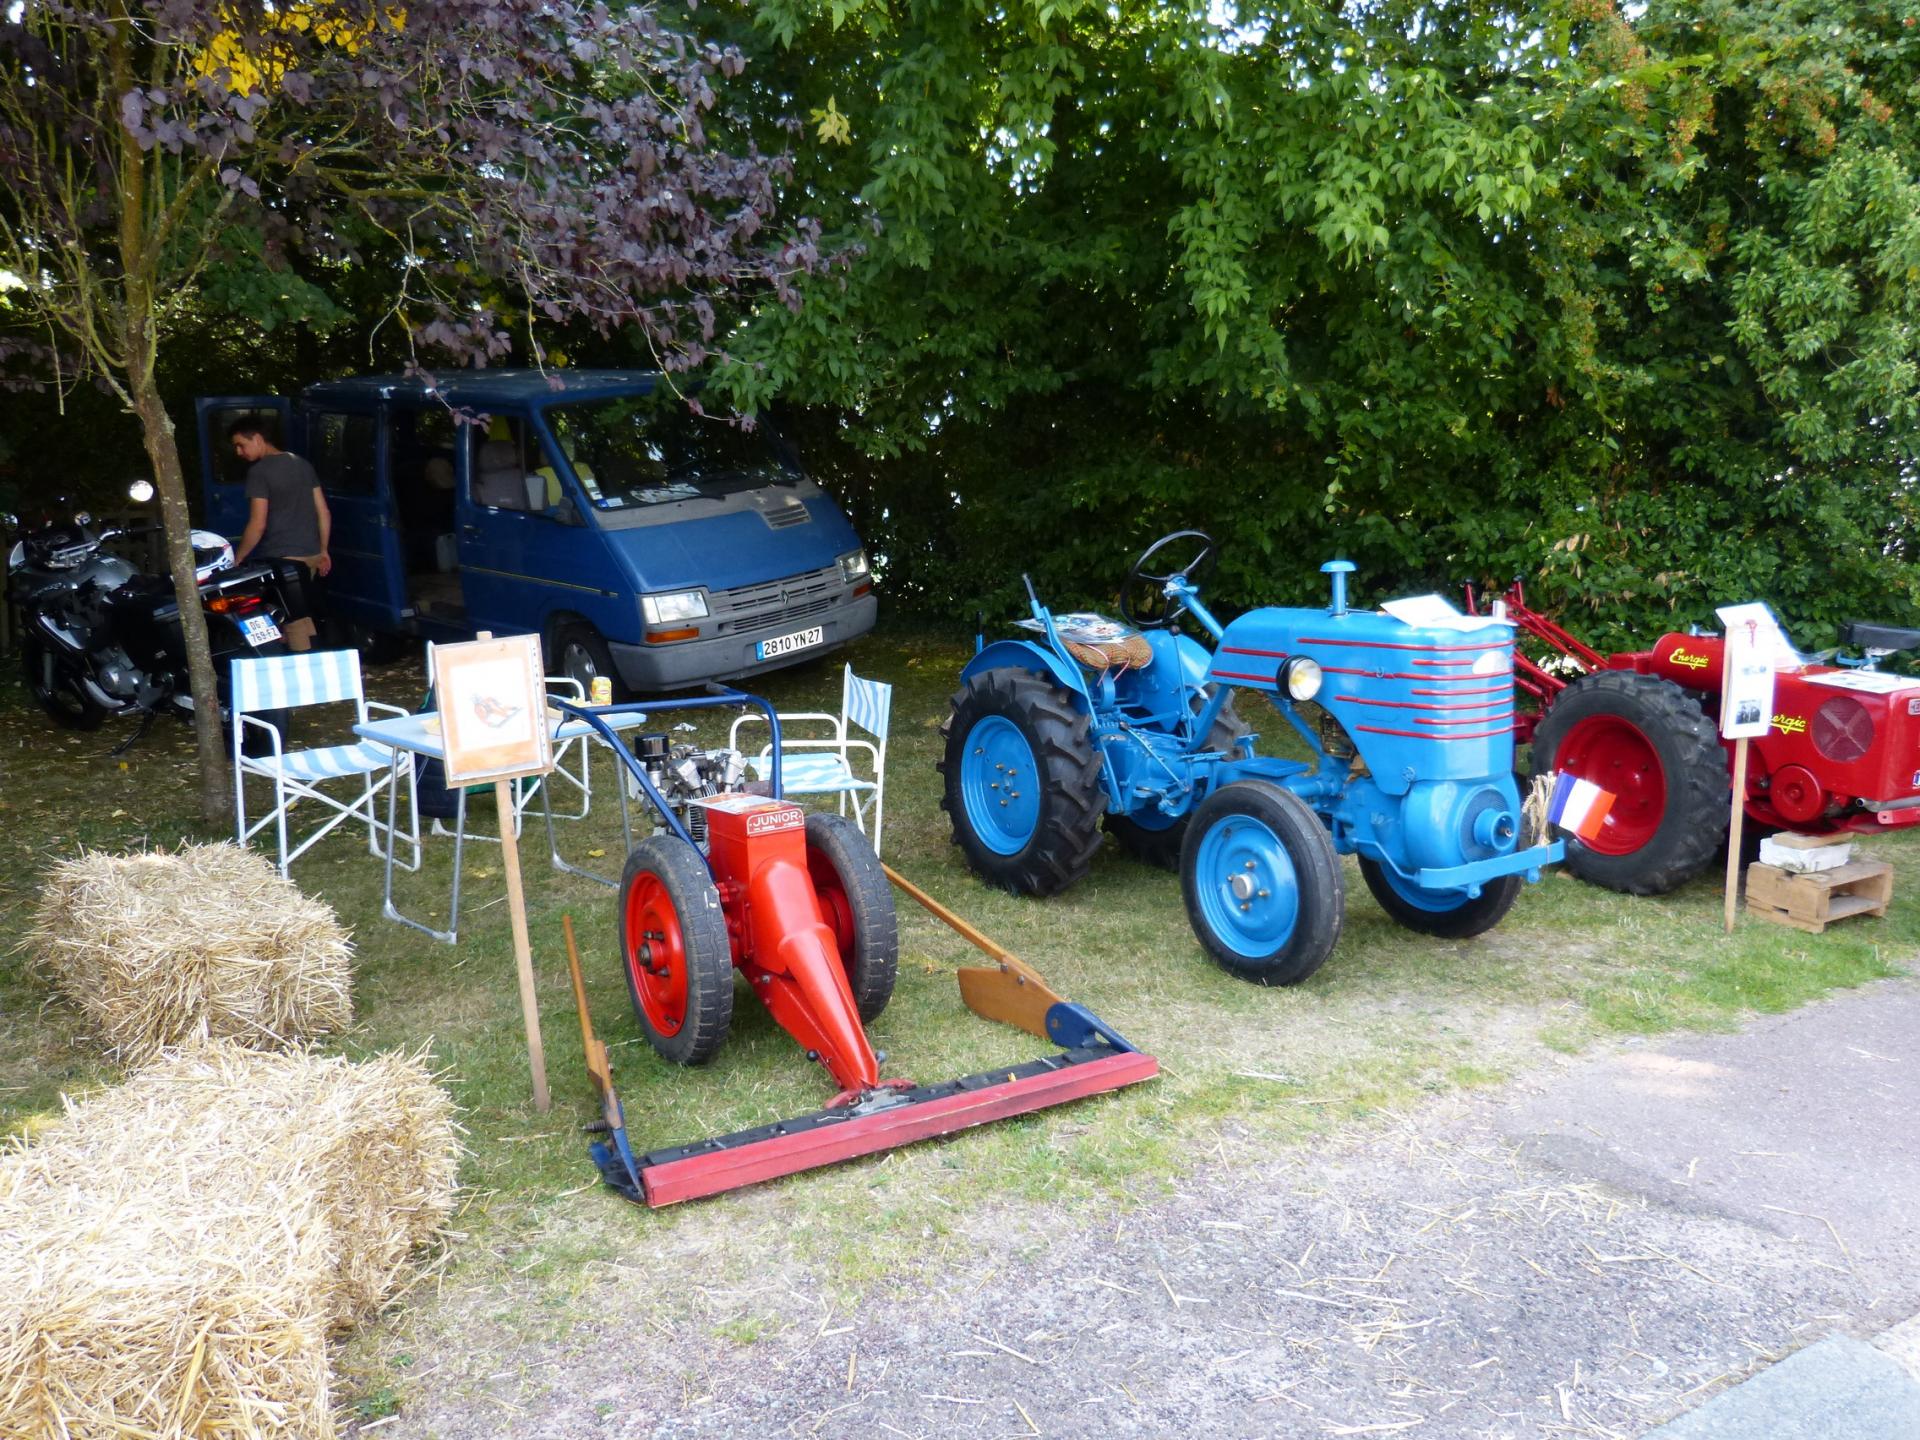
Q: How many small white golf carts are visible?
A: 0